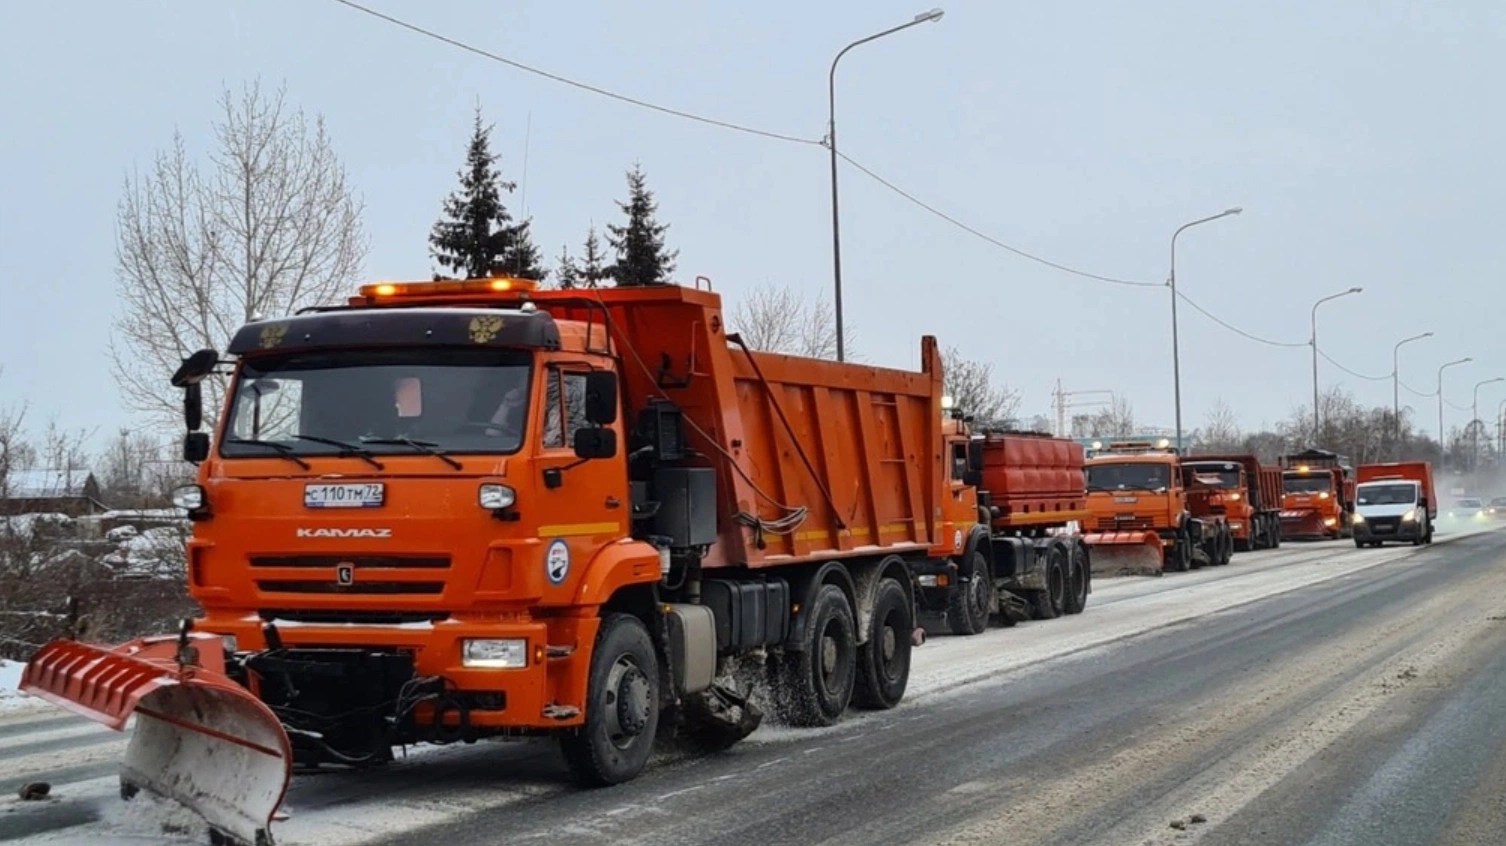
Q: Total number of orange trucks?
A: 5